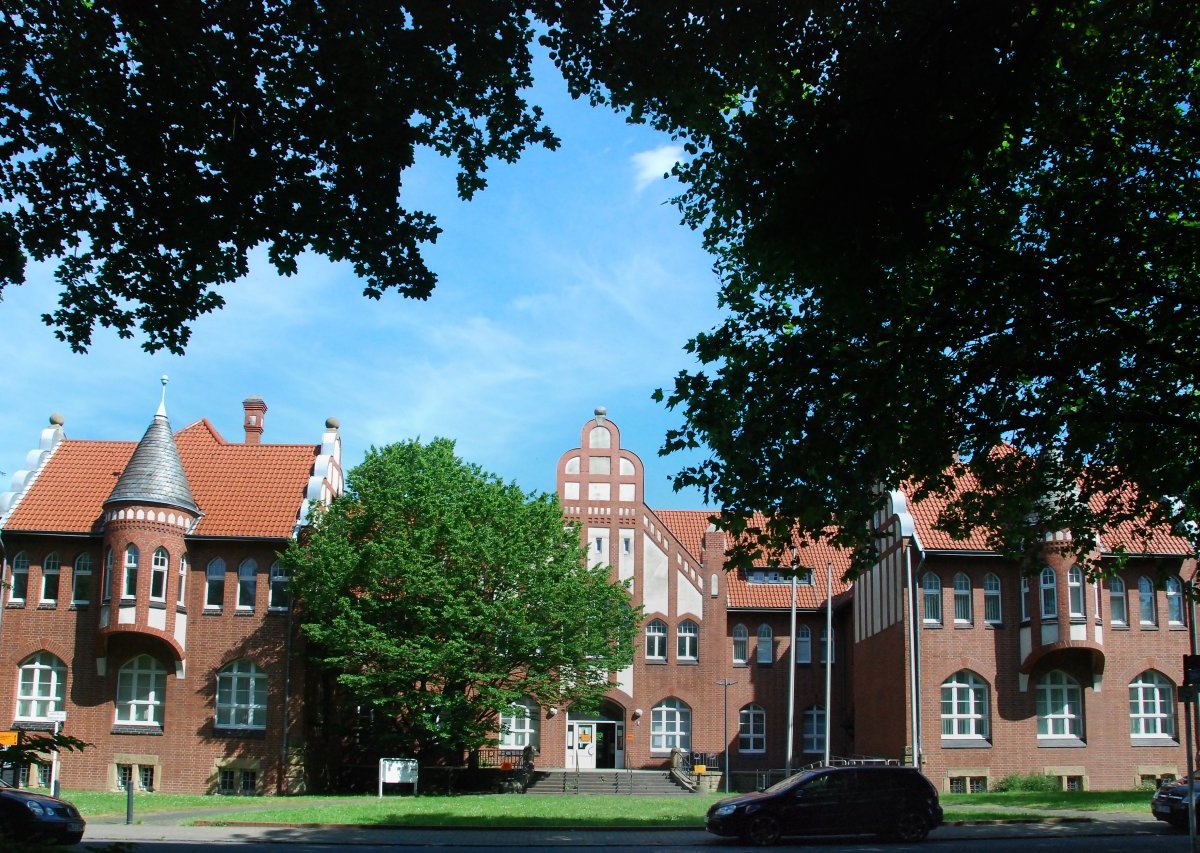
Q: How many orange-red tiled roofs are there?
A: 3